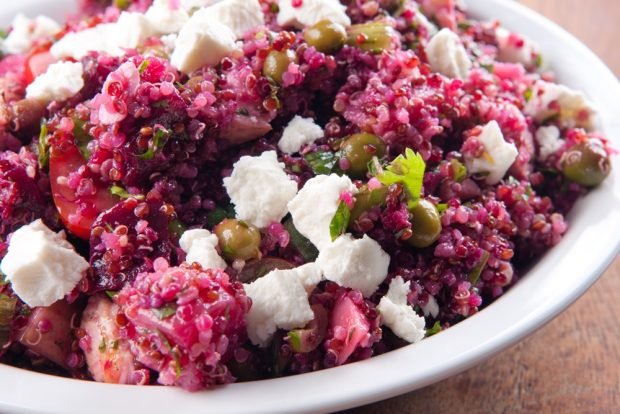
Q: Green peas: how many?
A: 6